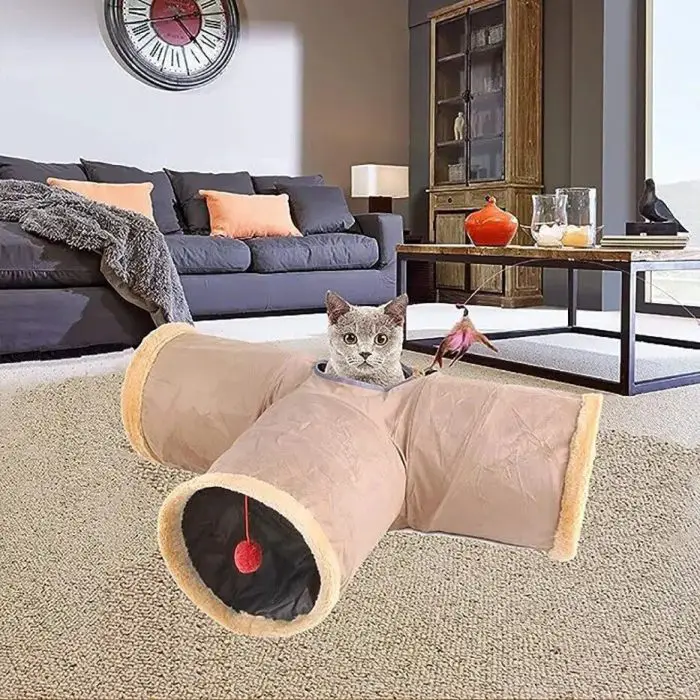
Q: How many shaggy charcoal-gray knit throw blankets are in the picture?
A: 1